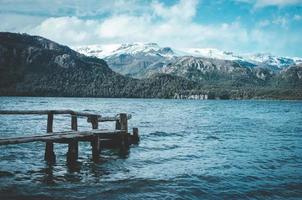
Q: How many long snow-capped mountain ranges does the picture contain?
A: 1